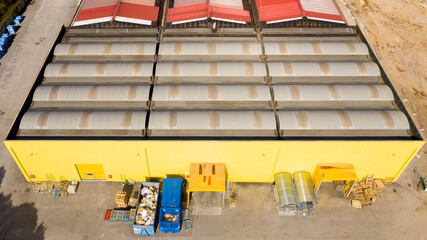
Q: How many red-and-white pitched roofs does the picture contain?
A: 3